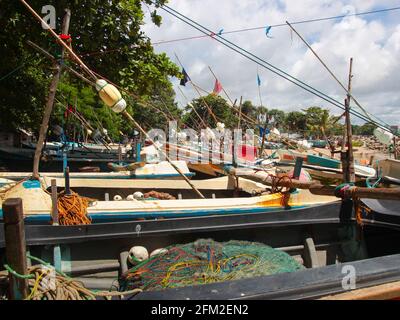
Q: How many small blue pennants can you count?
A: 3